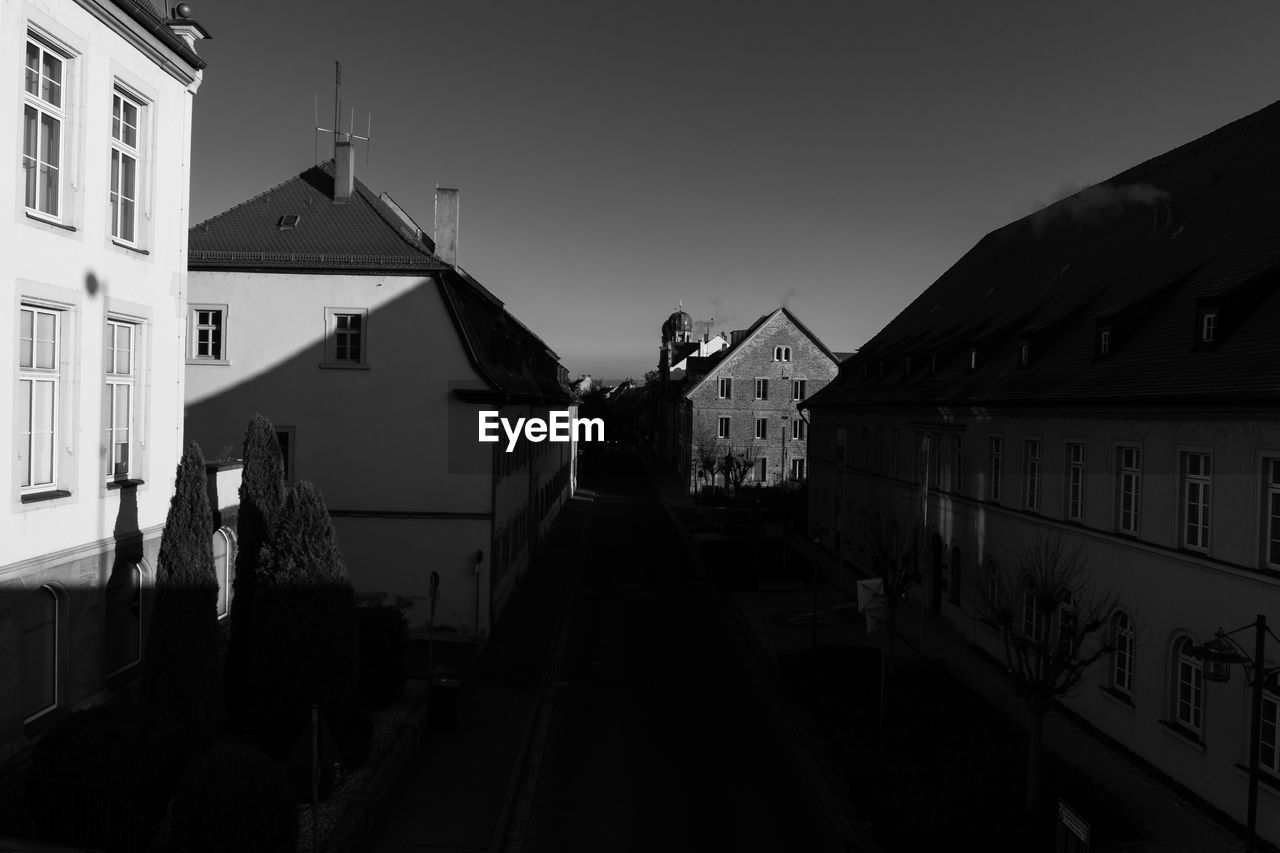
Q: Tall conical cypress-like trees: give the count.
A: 3